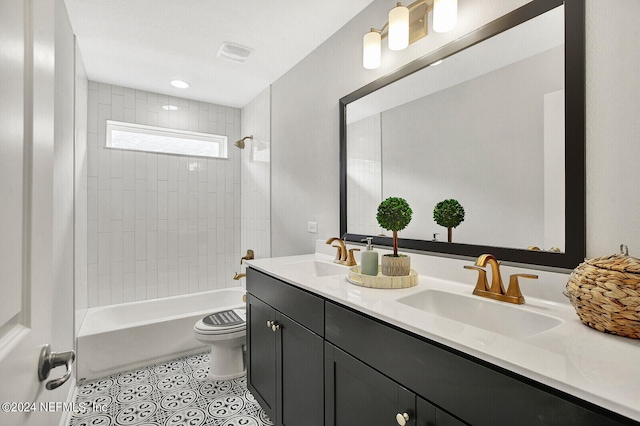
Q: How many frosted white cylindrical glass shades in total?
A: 3